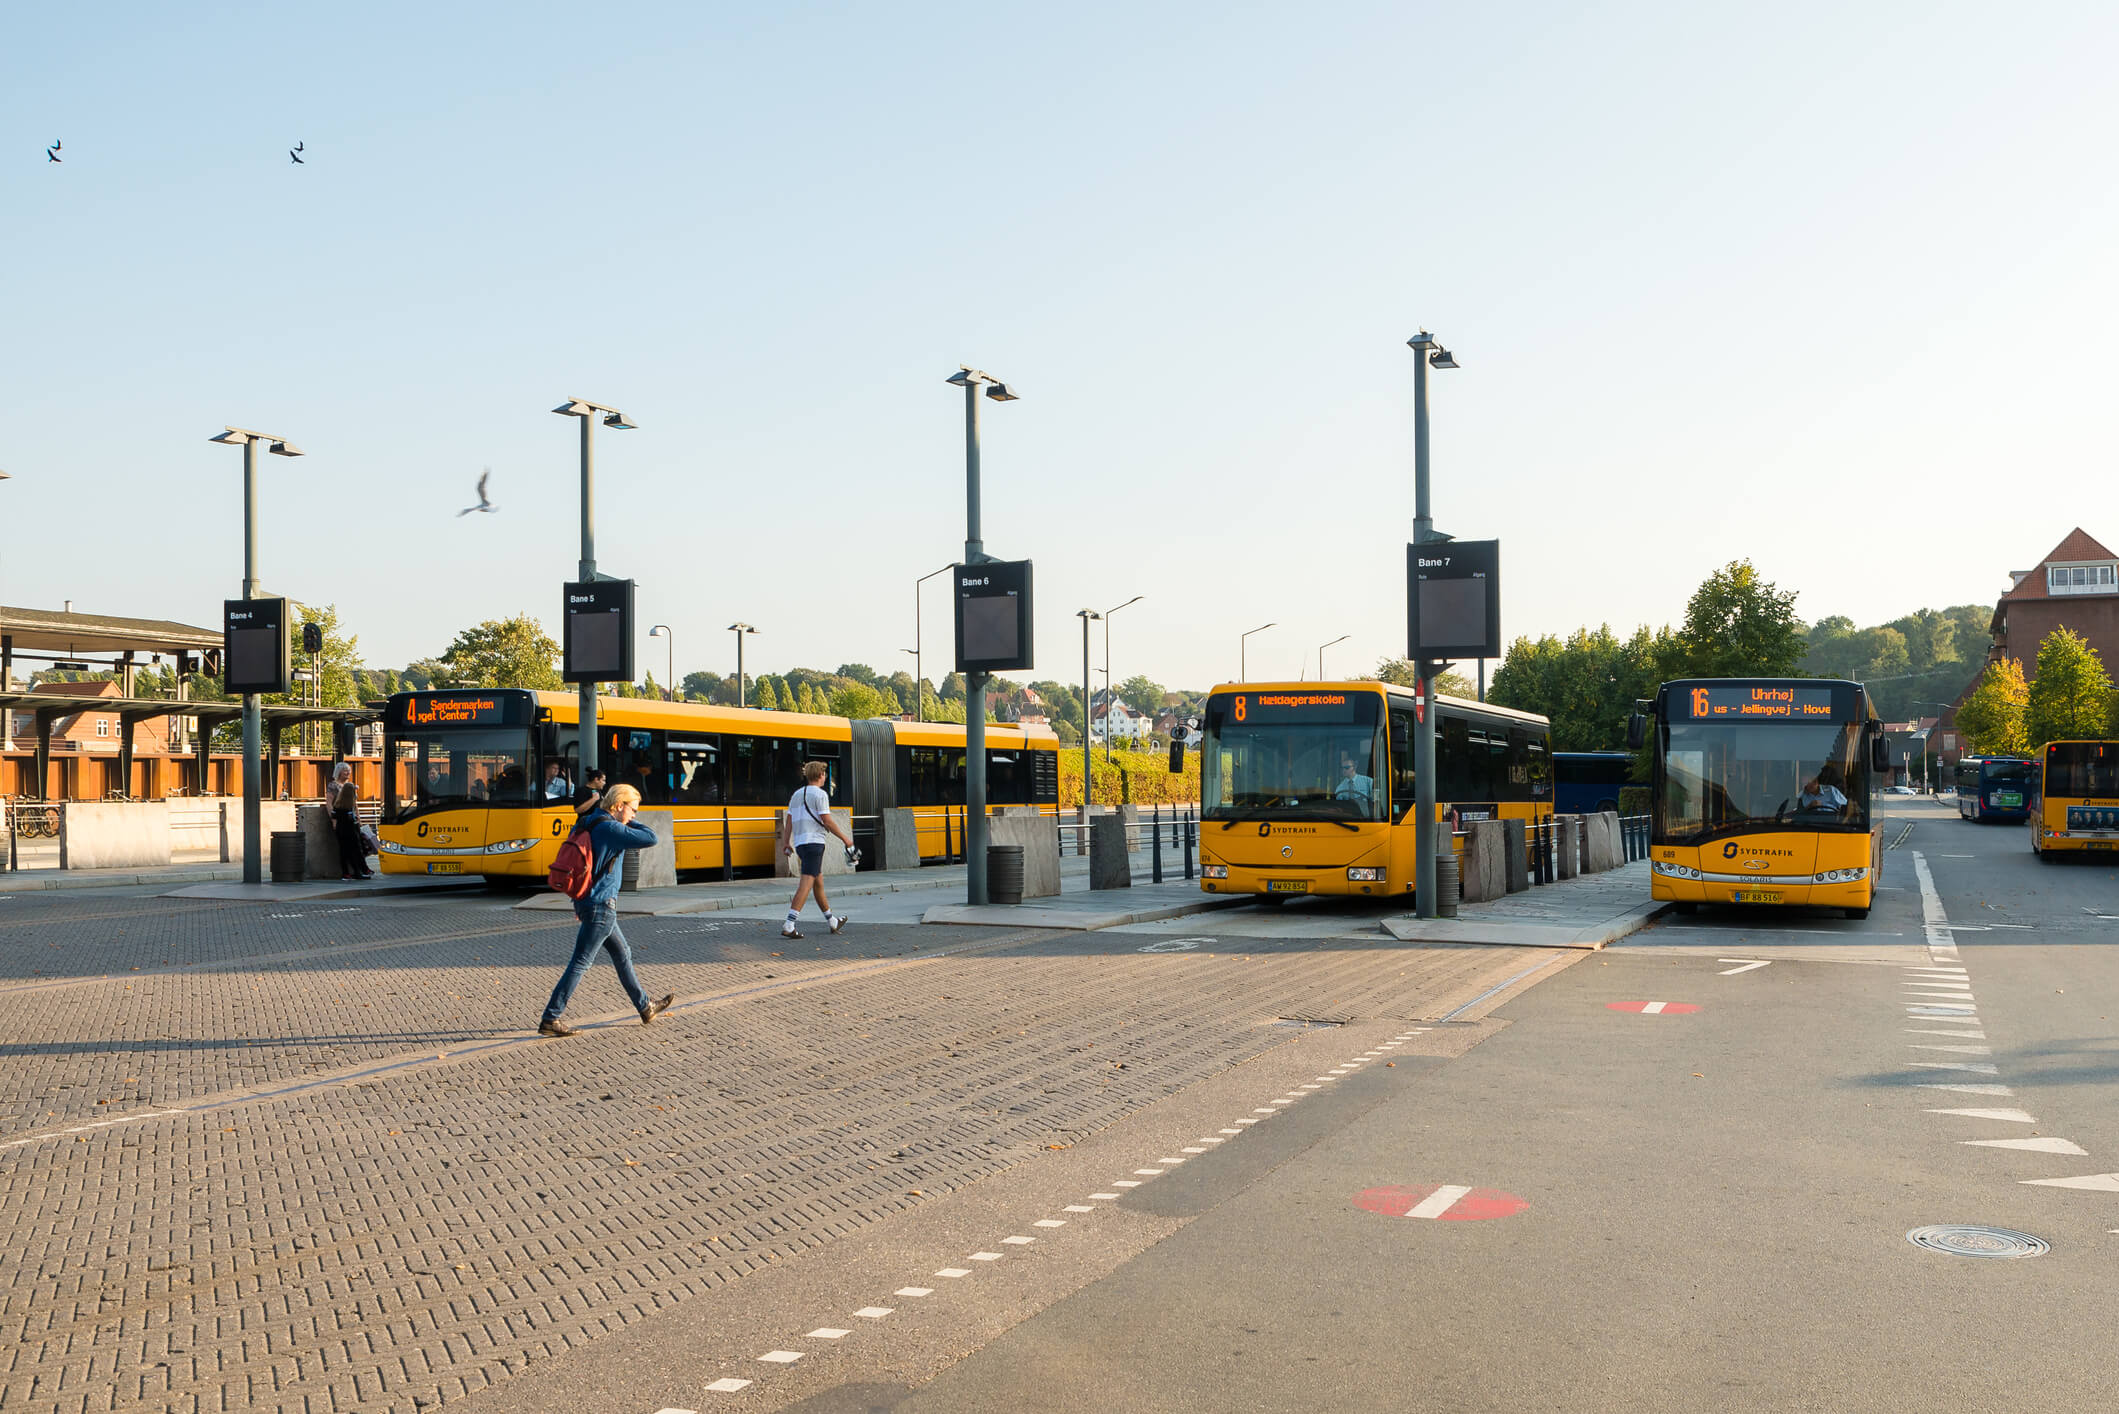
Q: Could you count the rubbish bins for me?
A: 4